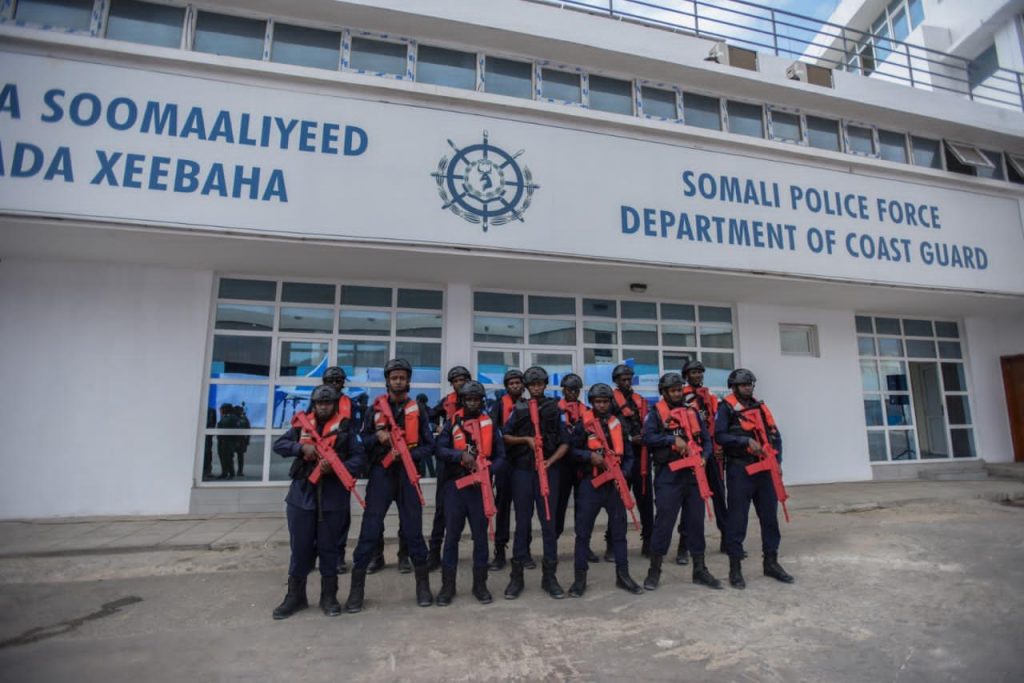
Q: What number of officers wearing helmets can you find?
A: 13